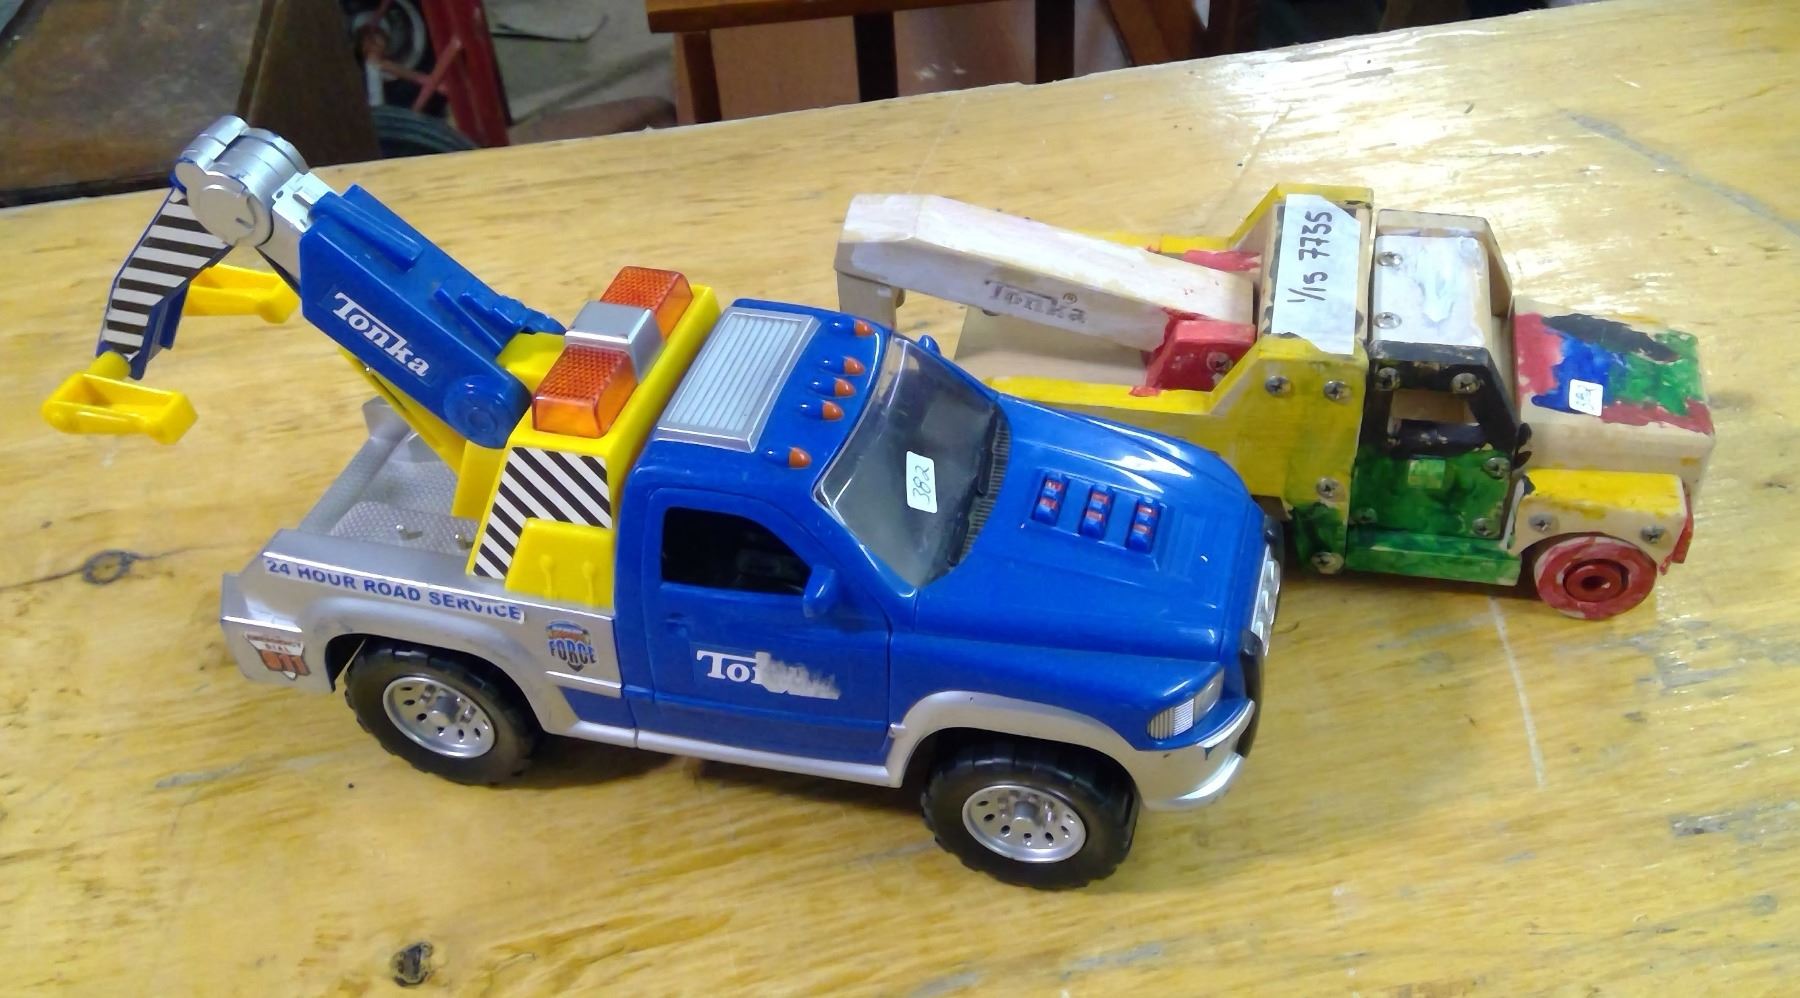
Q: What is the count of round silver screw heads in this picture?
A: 14